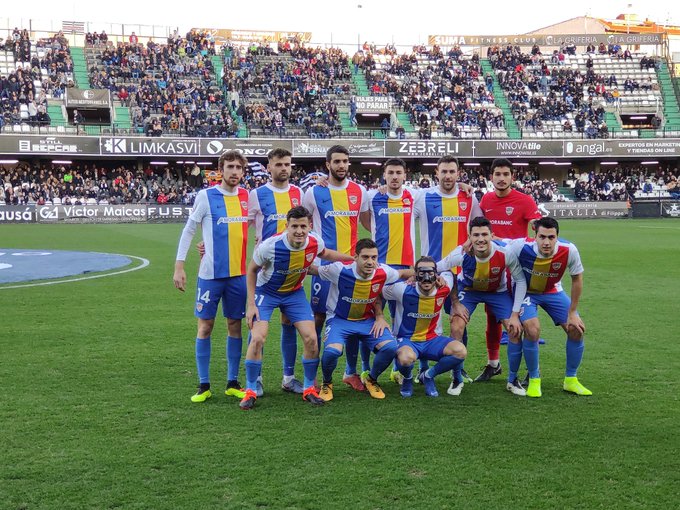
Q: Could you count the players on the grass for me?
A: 11